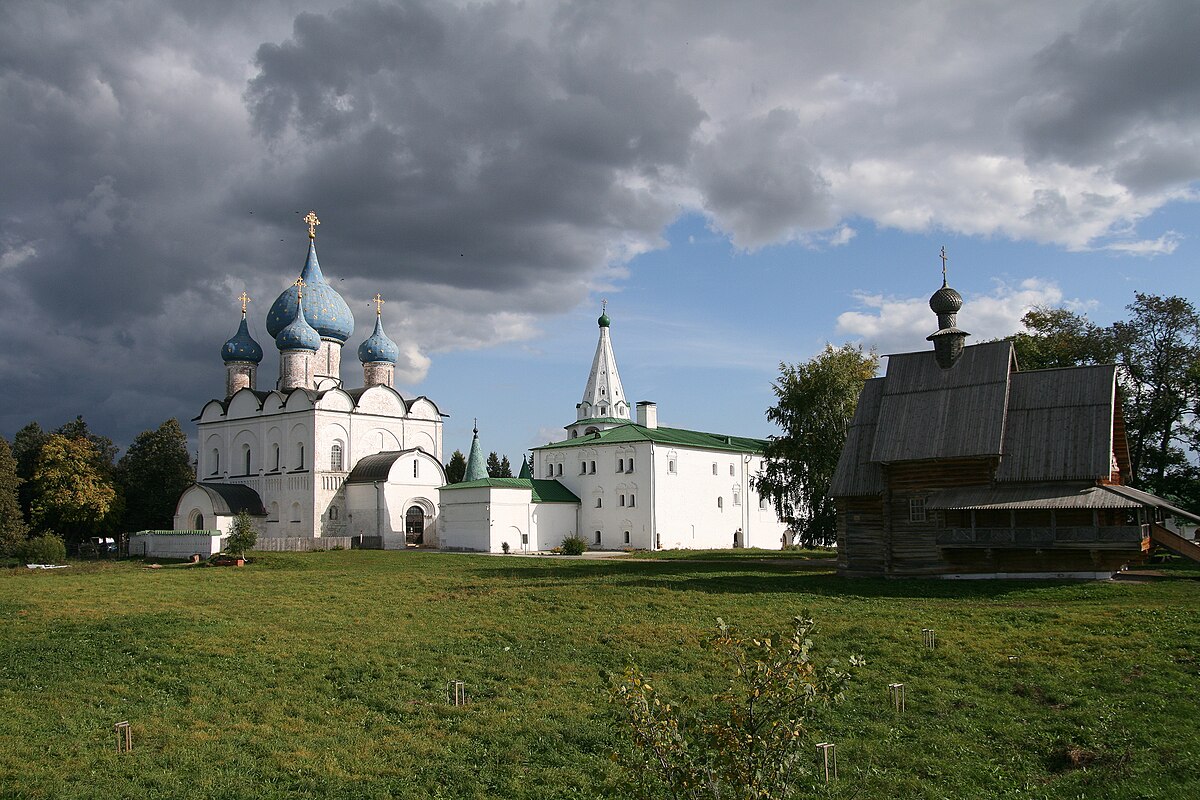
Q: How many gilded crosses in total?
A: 4